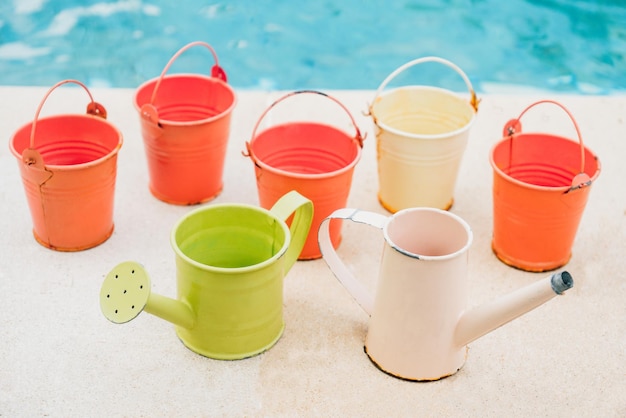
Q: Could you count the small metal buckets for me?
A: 5